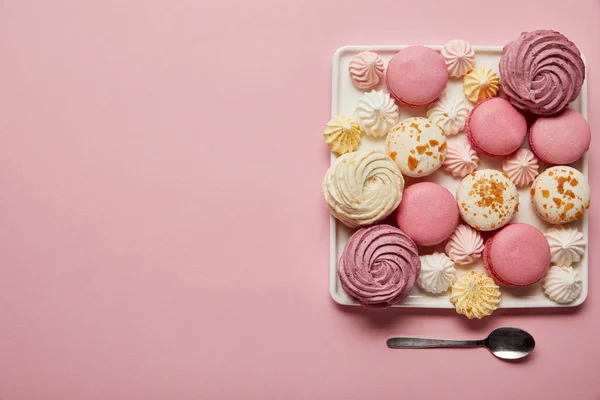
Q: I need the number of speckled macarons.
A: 3